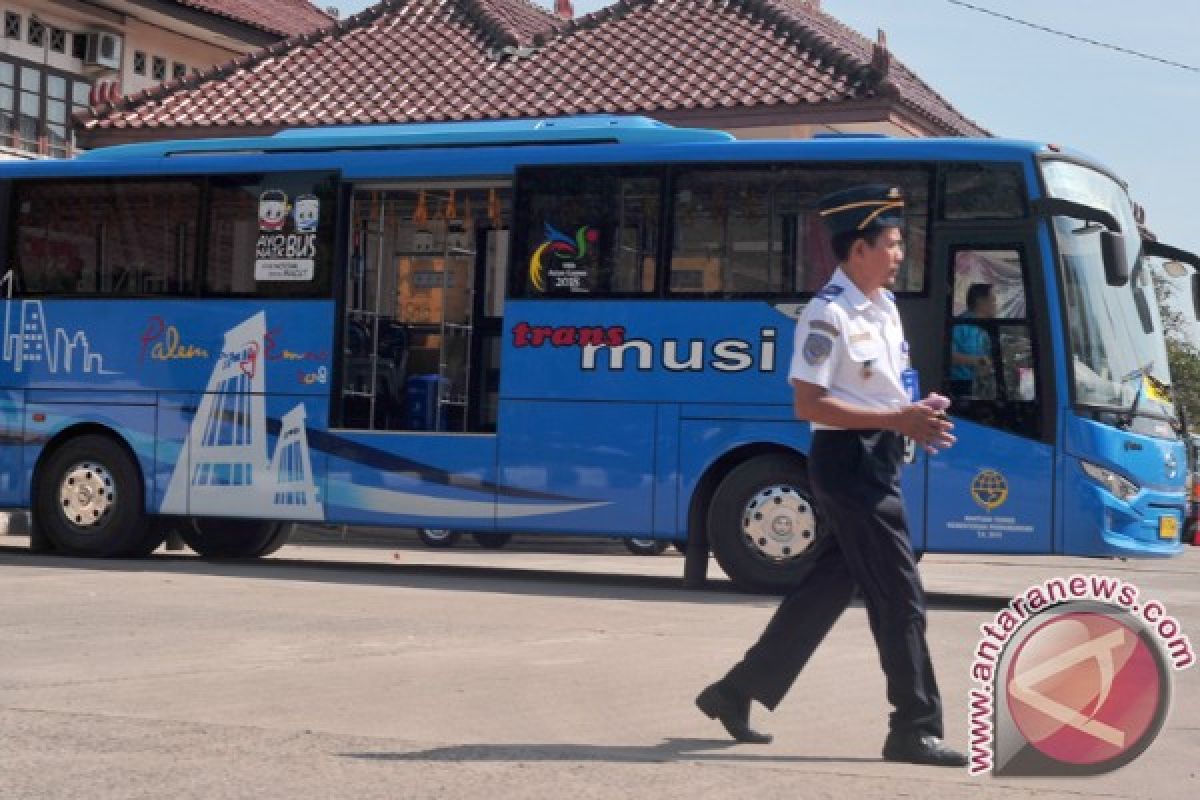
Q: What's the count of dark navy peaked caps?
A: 1